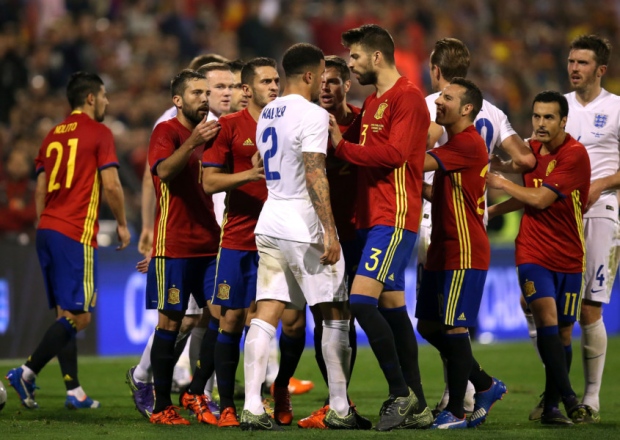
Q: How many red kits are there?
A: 7